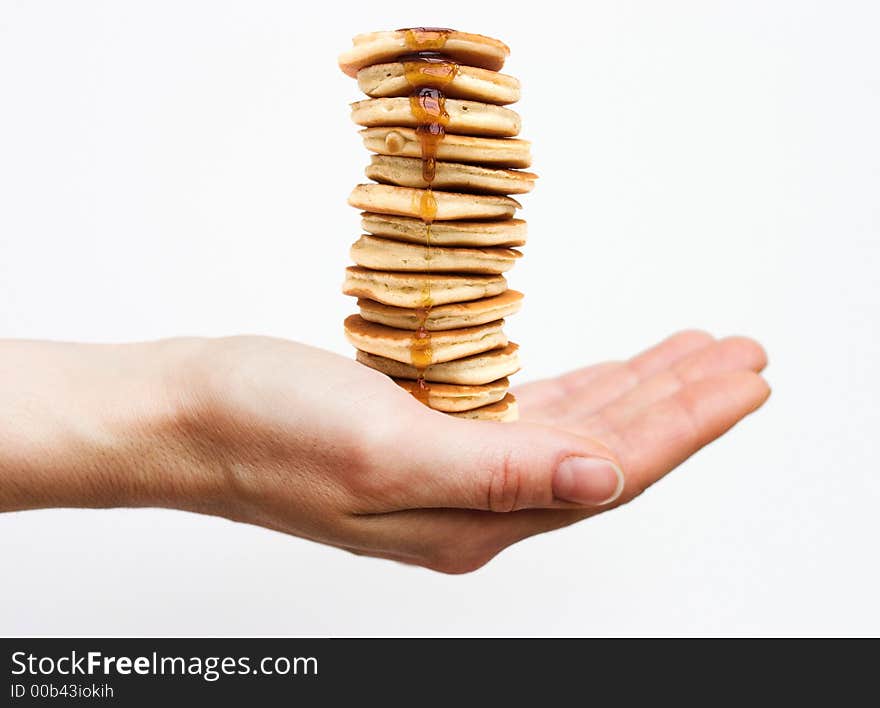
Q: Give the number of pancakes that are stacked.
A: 14